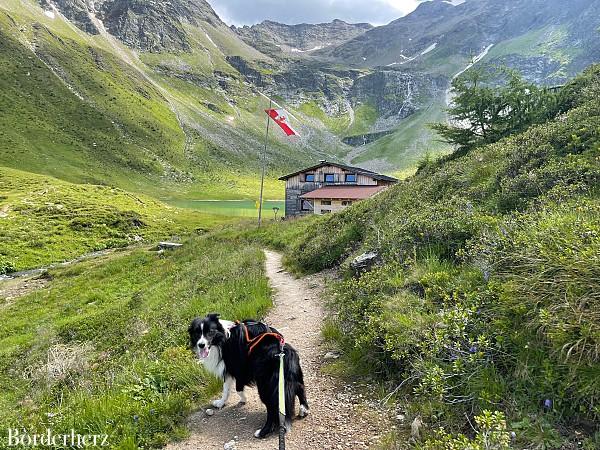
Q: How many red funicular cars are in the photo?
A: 0